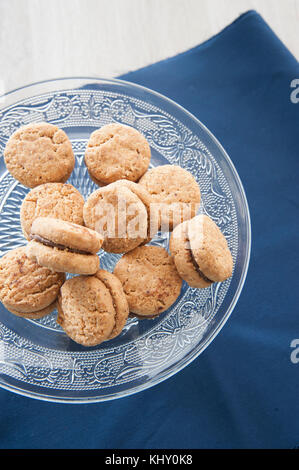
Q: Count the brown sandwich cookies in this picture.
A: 10